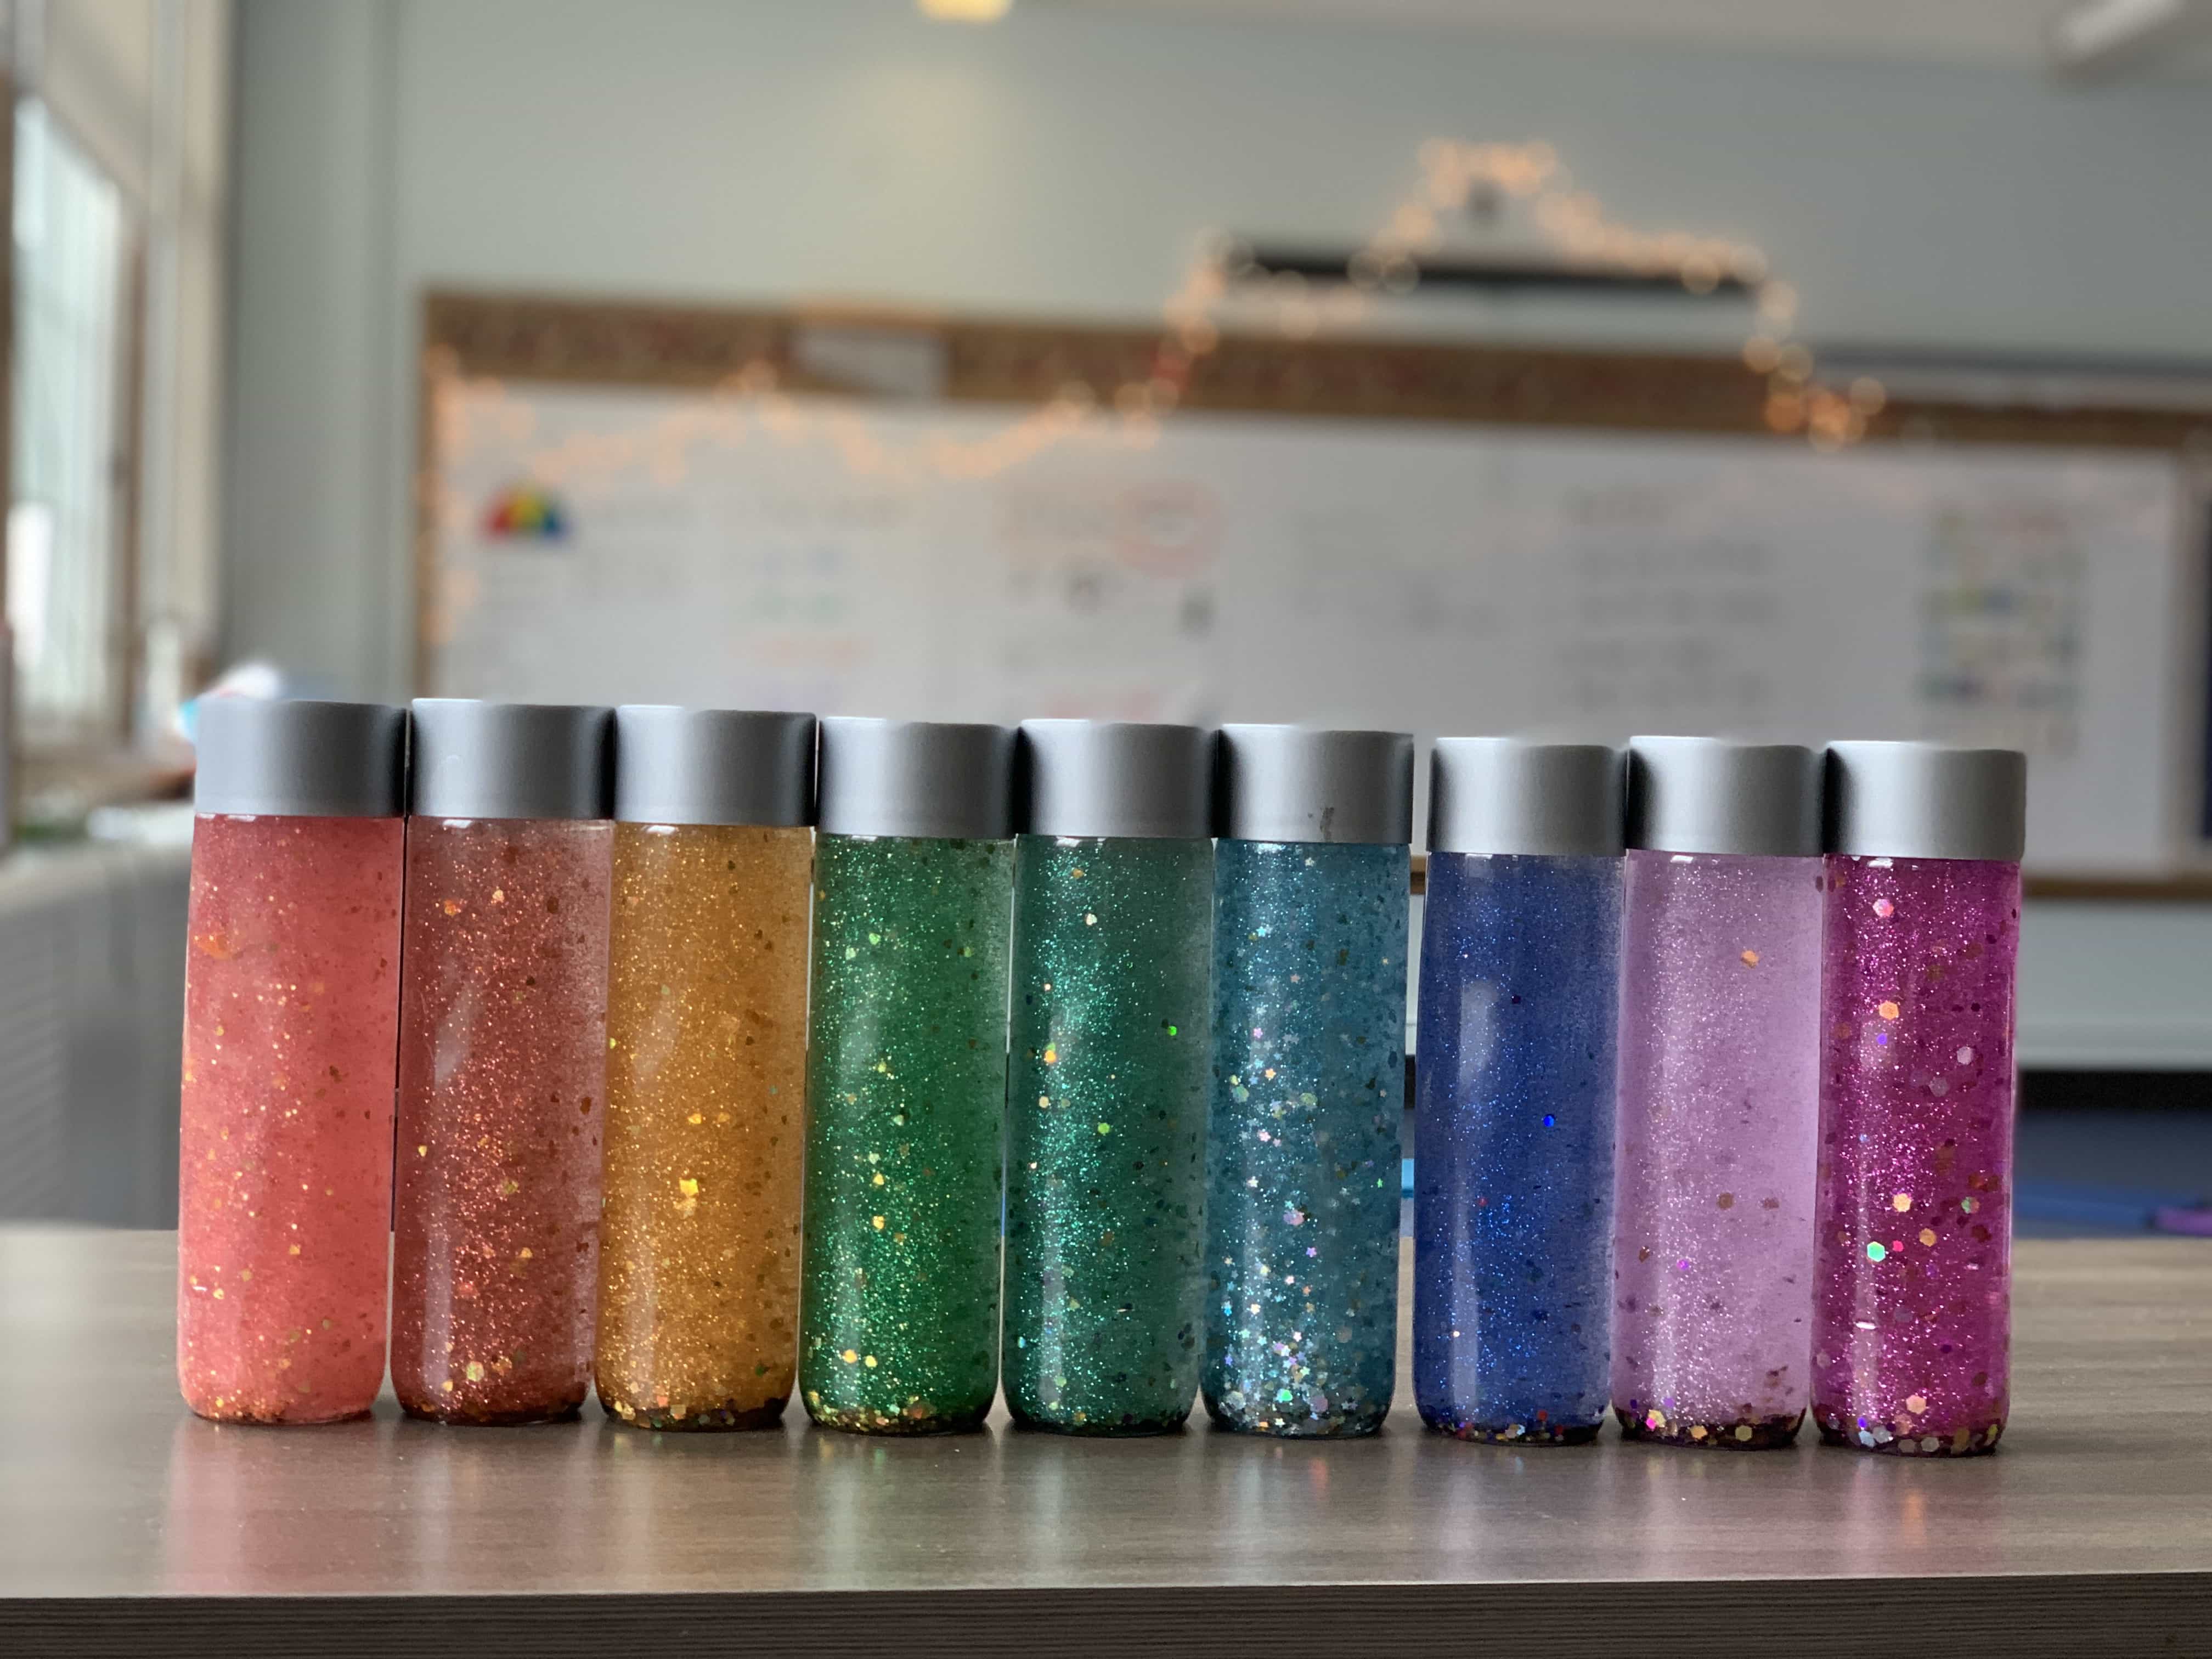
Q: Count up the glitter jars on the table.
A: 9